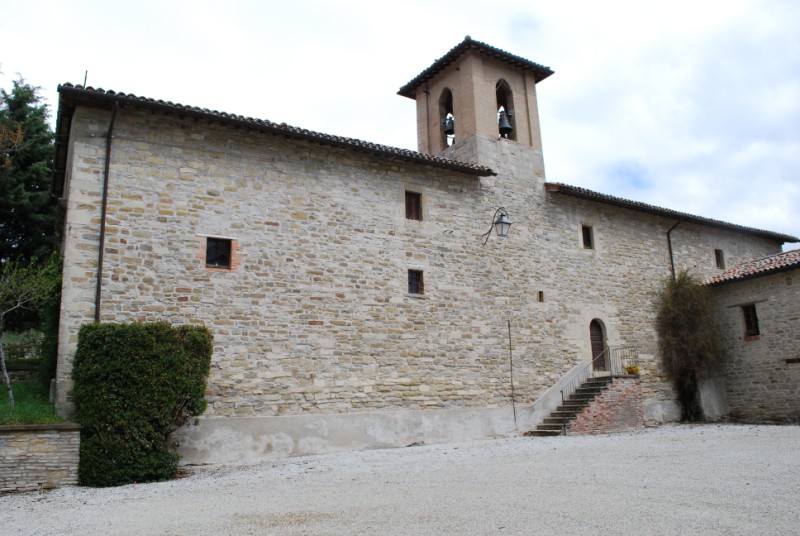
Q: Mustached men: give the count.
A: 0